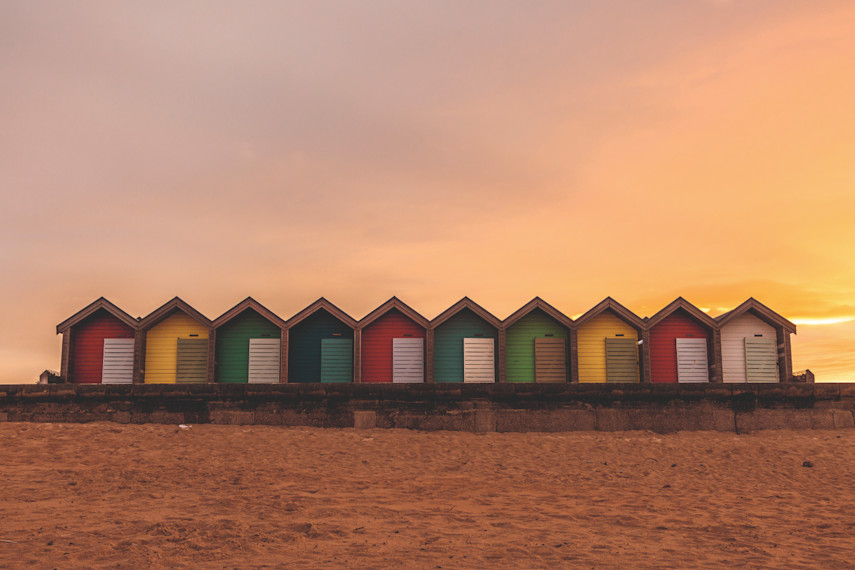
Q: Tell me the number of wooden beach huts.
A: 10